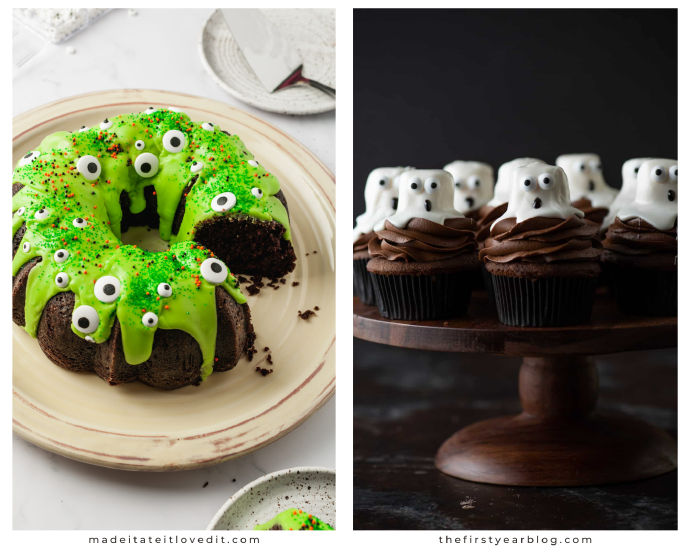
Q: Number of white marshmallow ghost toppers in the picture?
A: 8